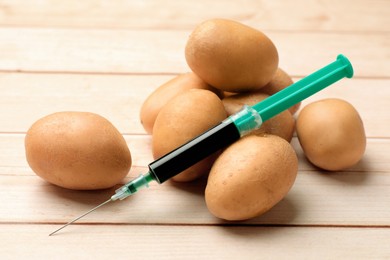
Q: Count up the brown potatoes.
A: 8